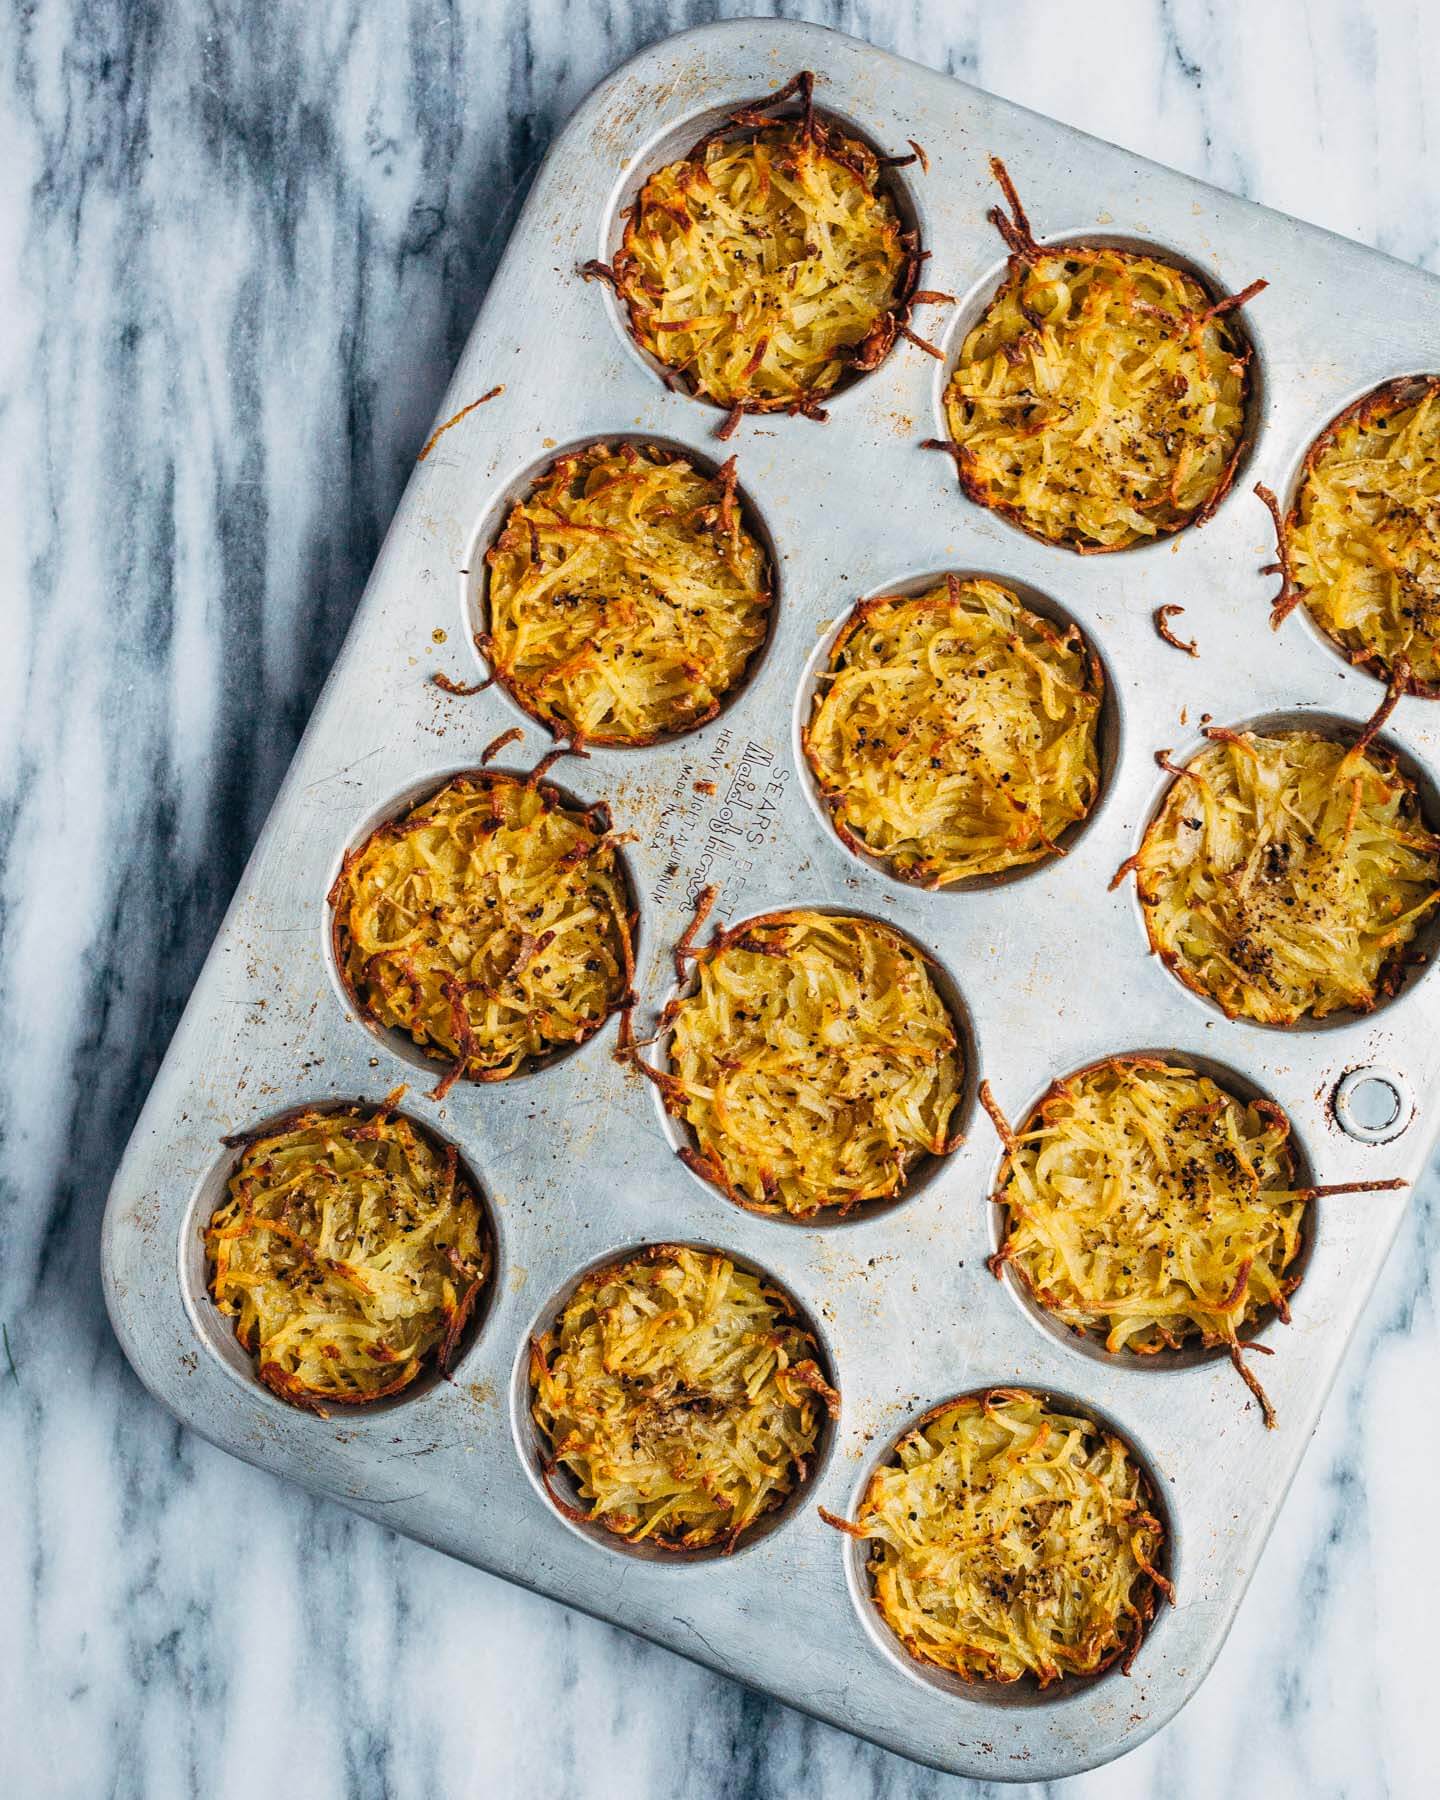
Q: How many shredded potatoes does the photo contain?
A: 12